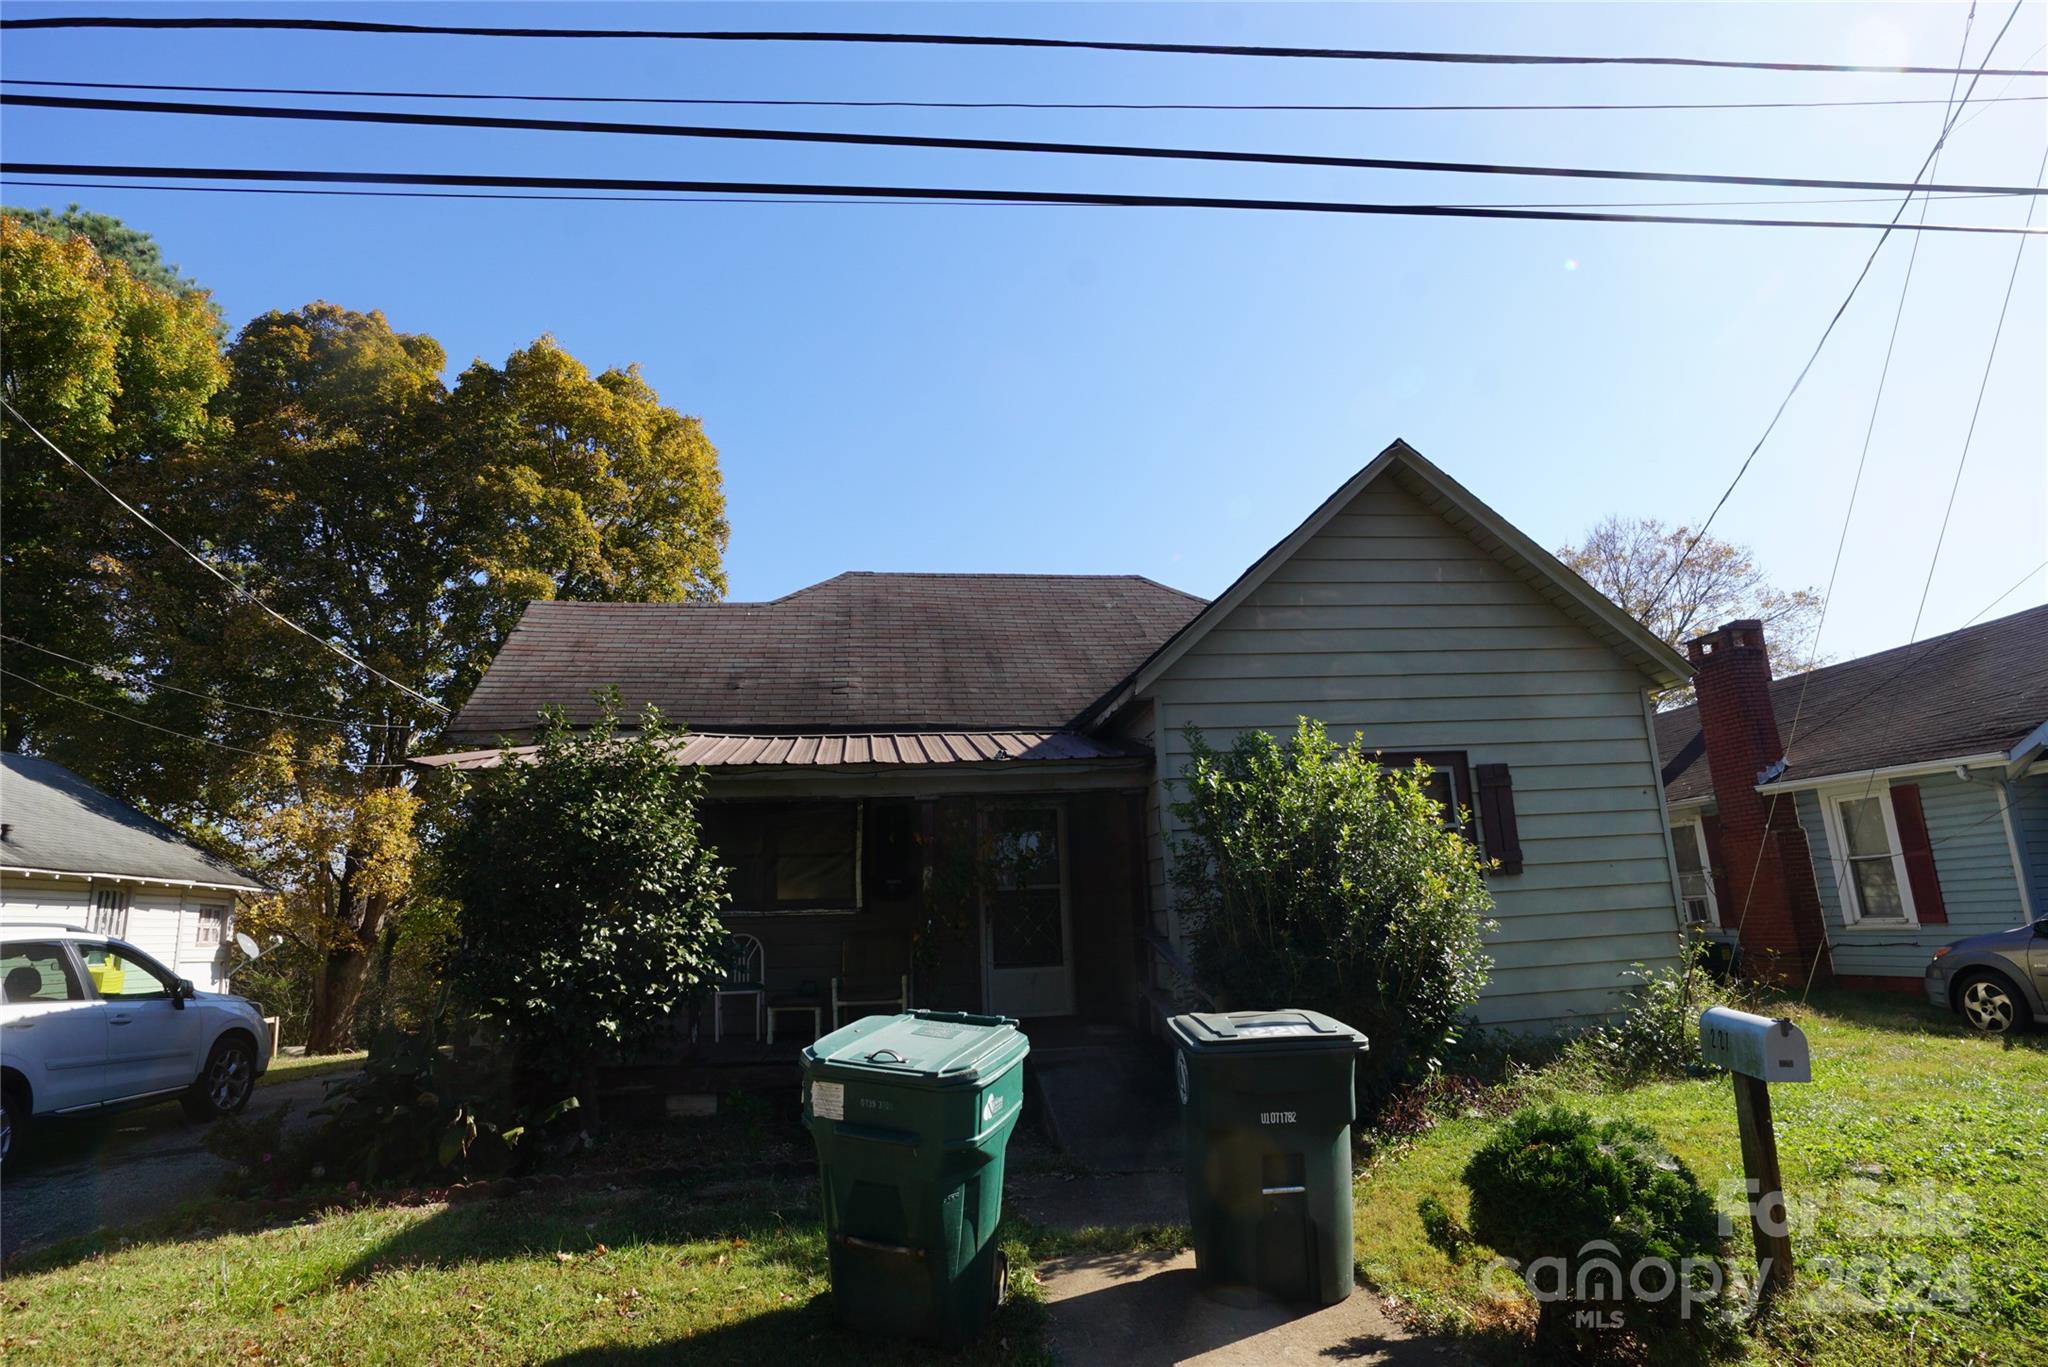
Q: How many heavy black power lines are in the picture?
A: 3